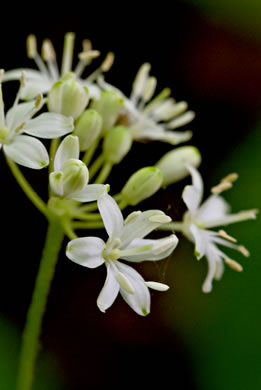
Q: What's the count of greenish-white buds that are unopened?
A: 6